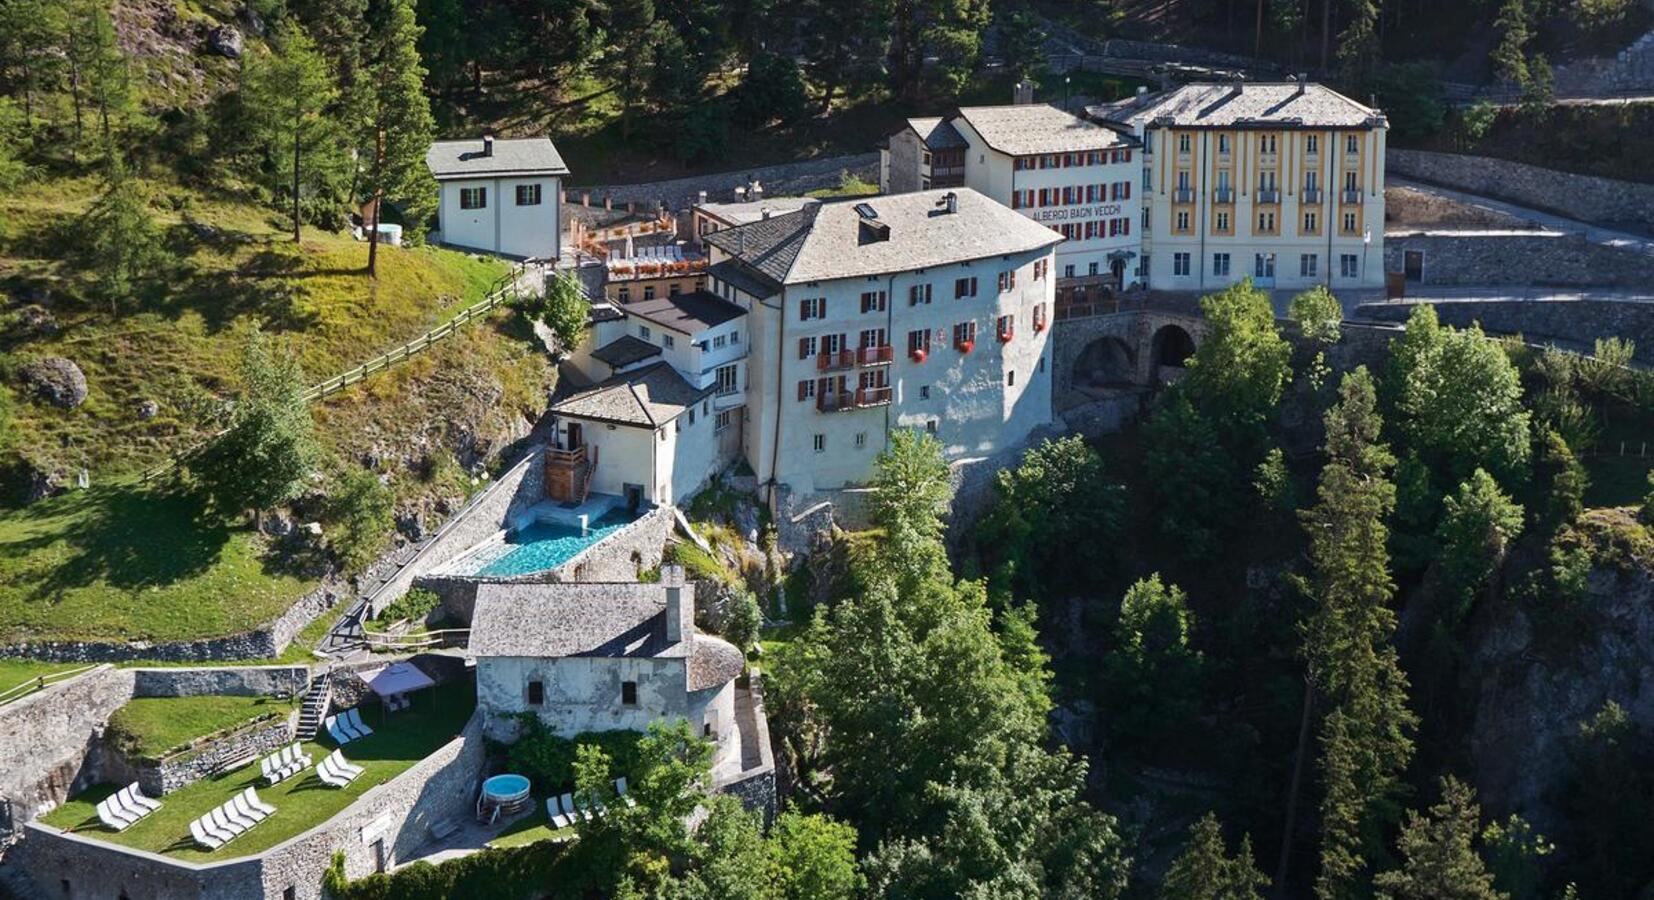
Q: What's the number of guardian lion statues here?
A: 0